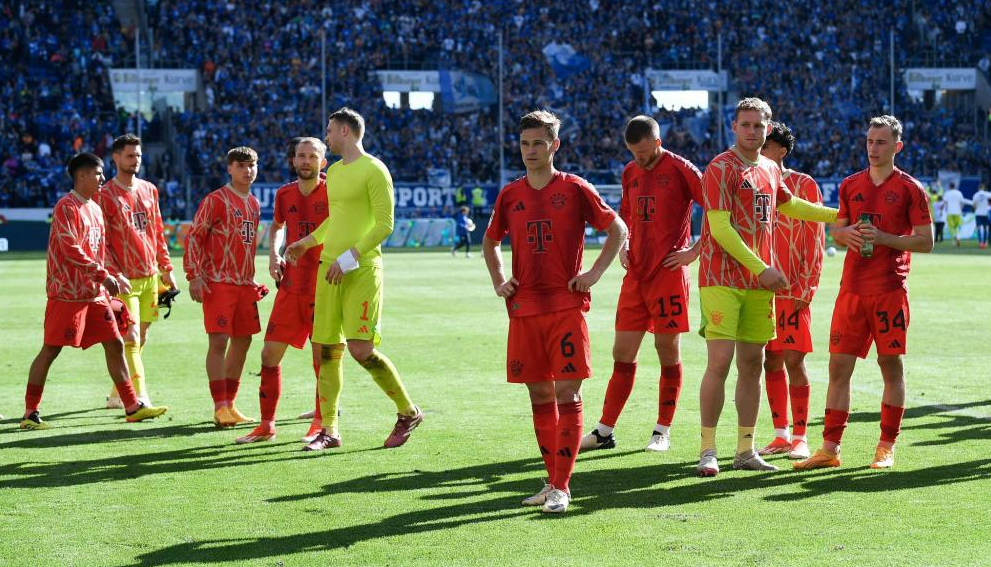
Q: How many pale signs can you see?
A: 4